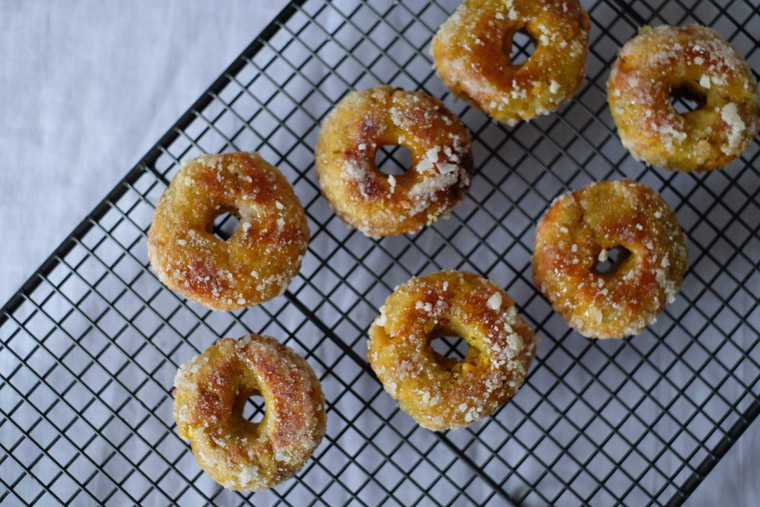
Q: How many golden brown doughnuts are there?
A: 7